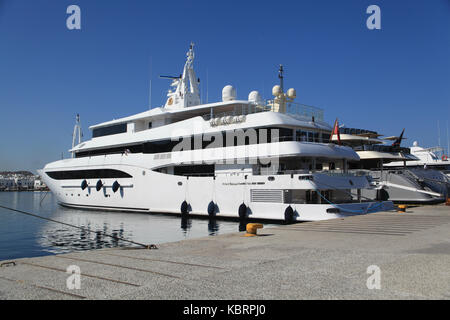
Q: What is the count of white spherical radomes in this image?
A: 4